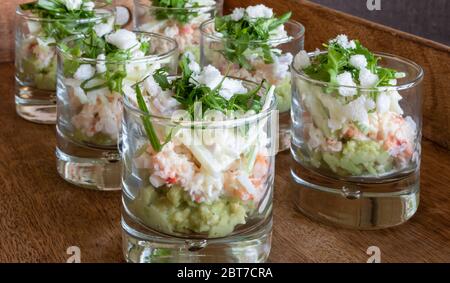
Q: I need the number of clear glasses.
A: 6